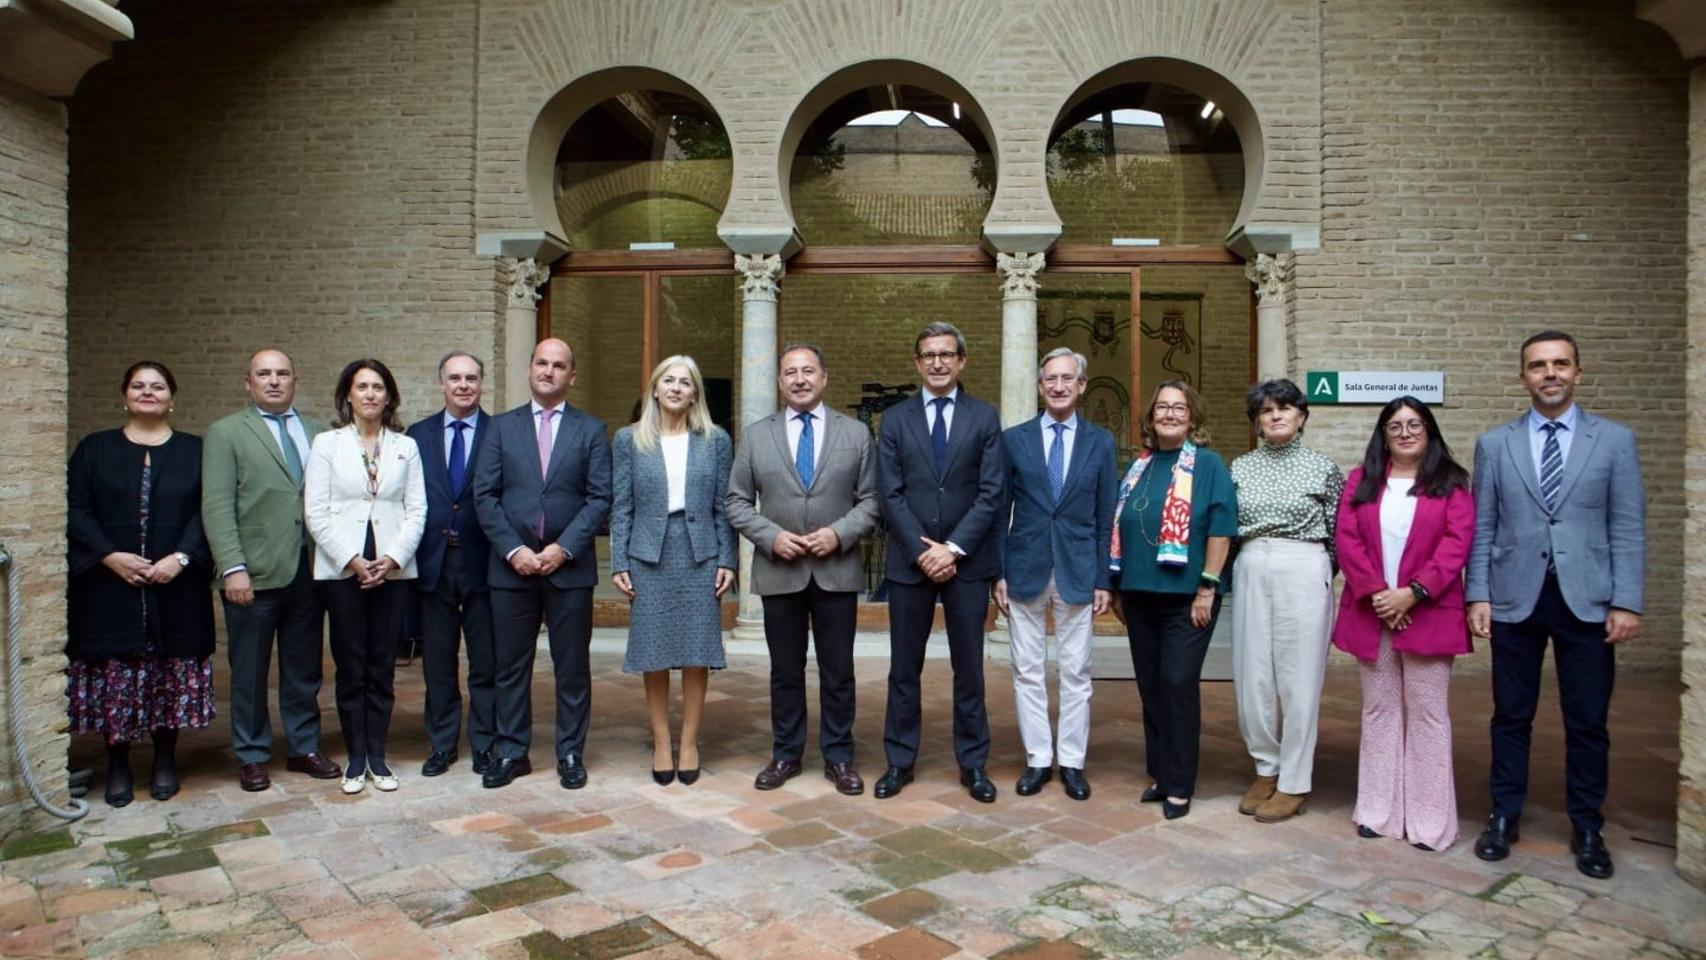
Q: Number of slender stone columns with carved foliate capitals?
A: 4